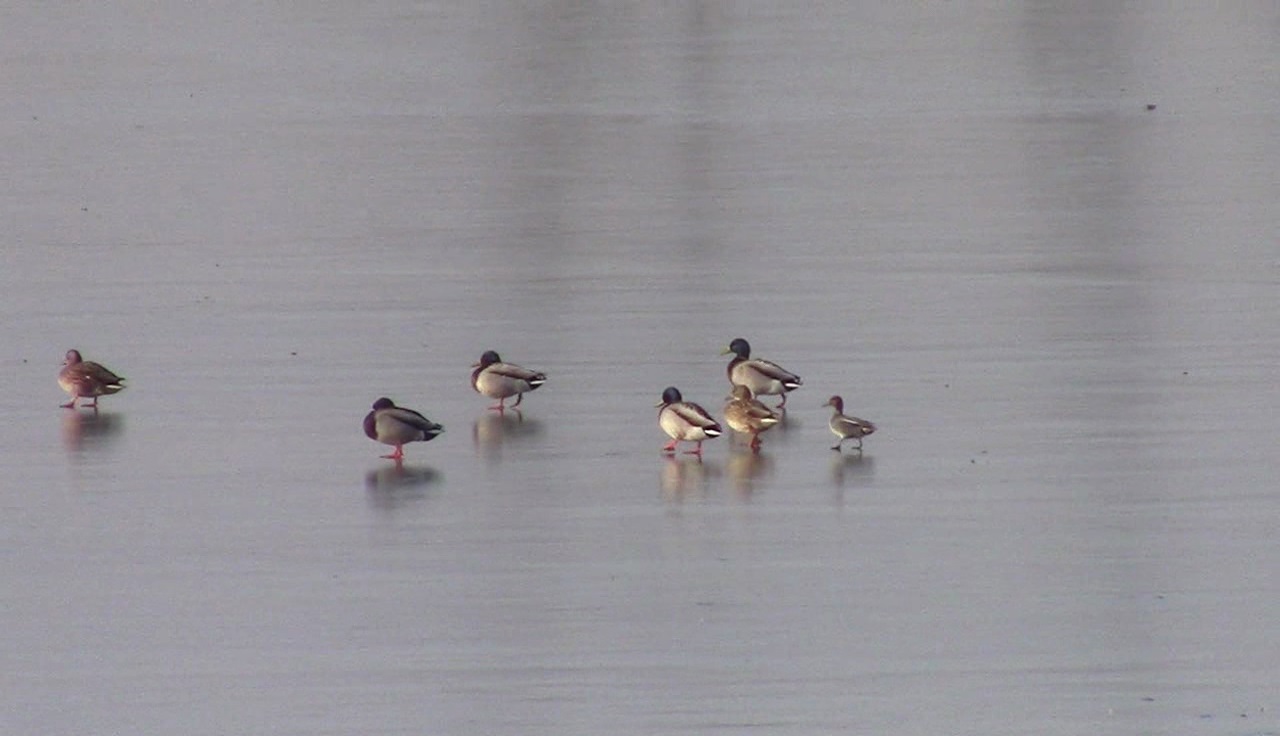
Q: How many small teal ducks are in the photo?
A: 1